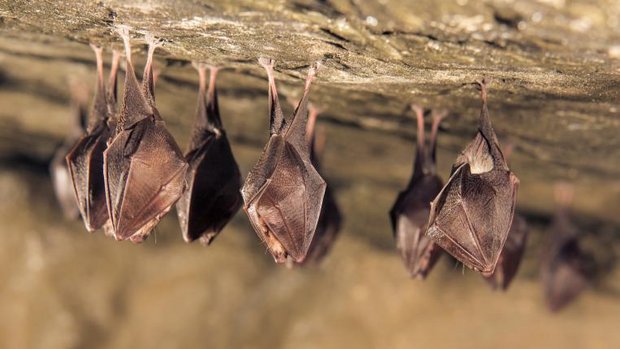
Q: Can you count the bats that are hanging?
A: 10